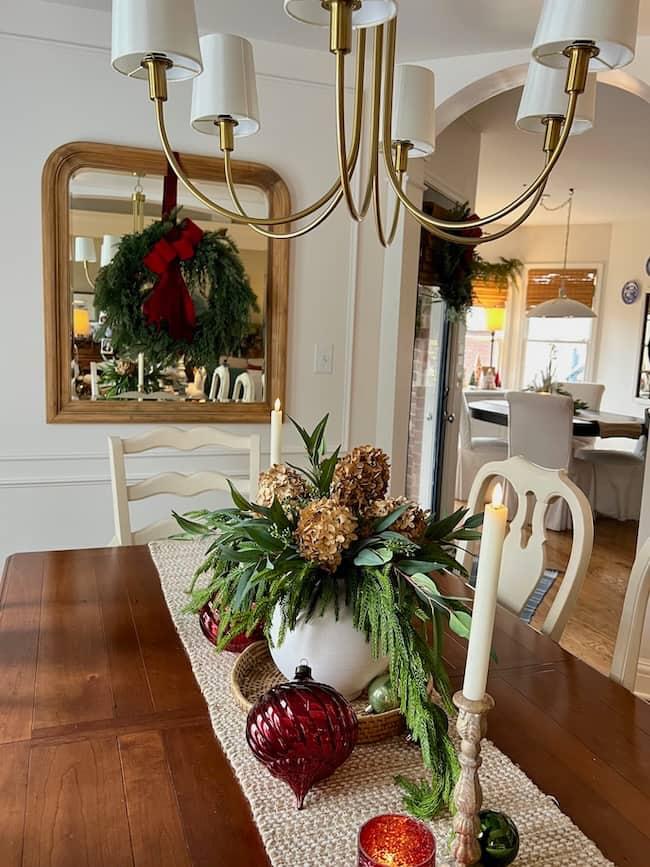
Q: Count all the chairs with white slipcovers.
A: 4